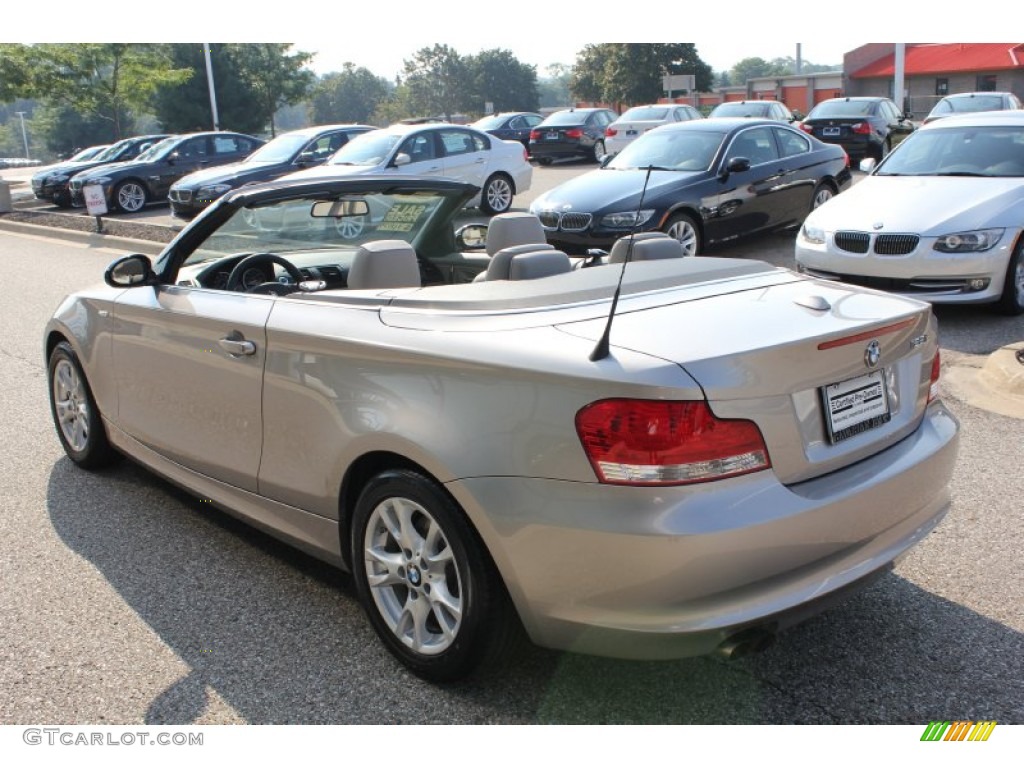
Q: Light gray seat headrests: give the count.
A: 4